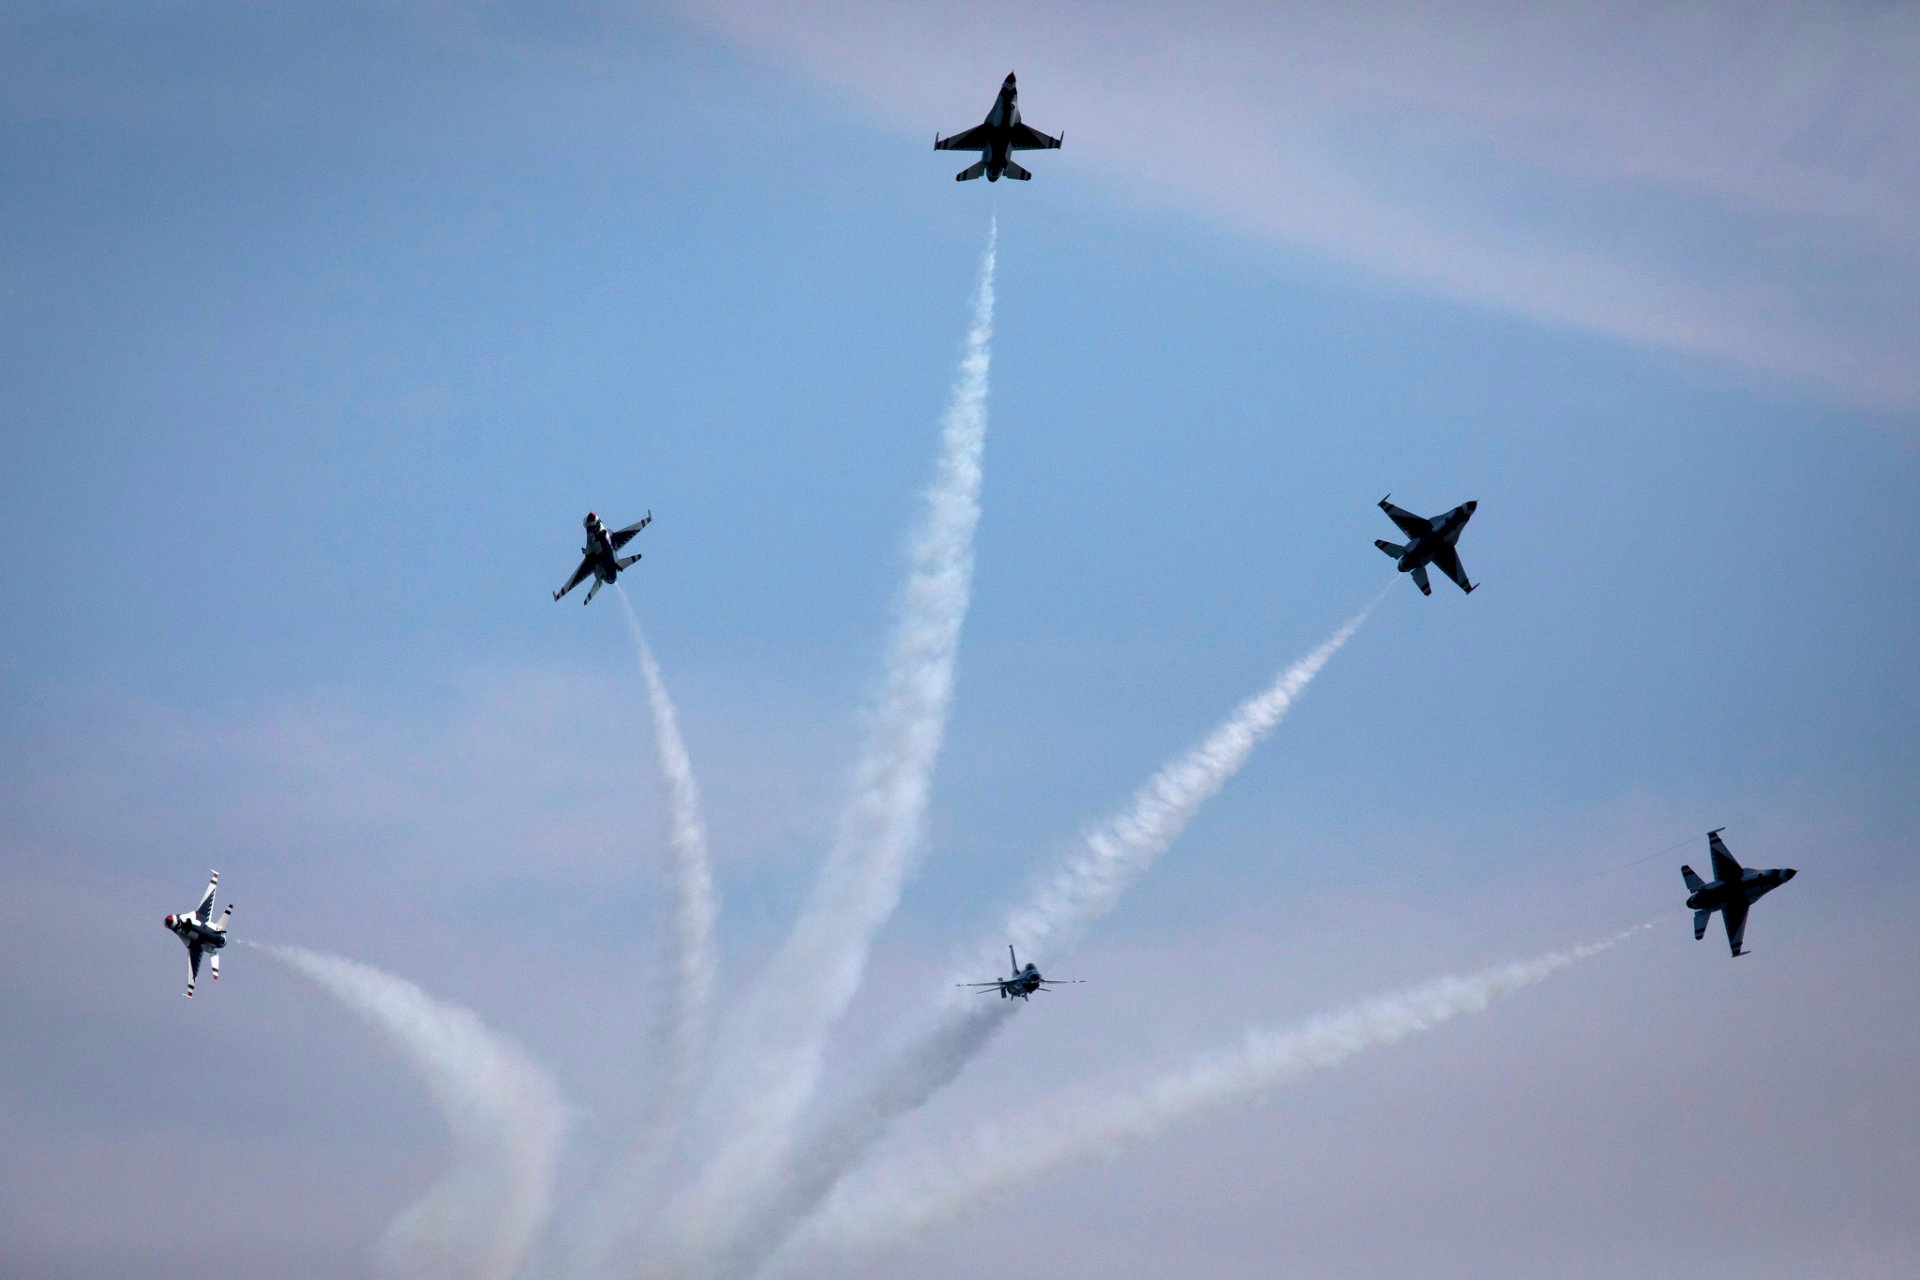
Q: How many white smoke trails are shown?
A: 5